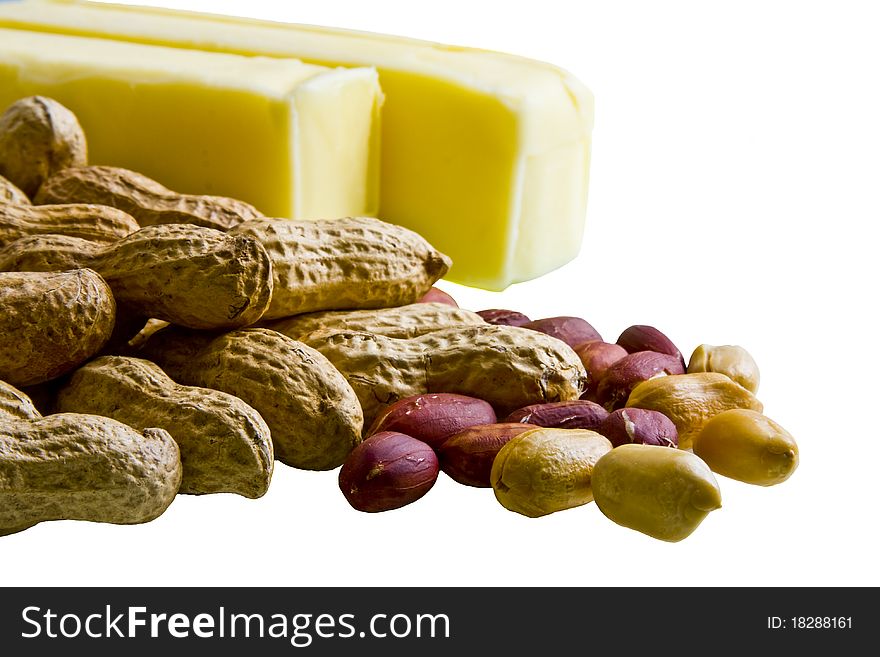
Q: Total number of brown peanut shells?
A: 13